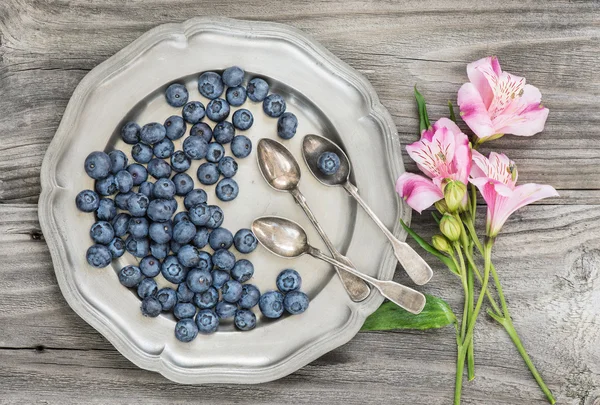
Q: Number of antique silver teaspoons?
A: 3